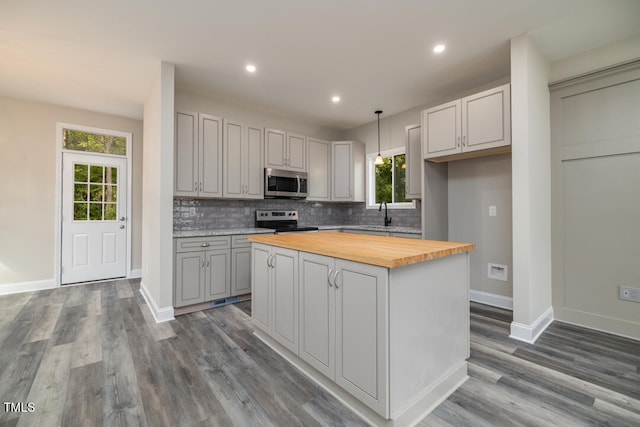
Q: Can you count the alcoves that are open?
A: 1